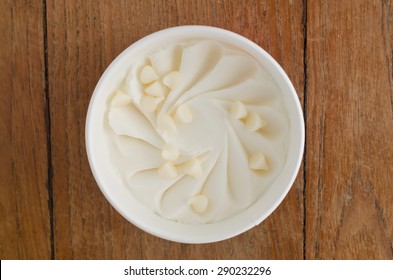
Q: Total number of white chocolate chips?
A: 14